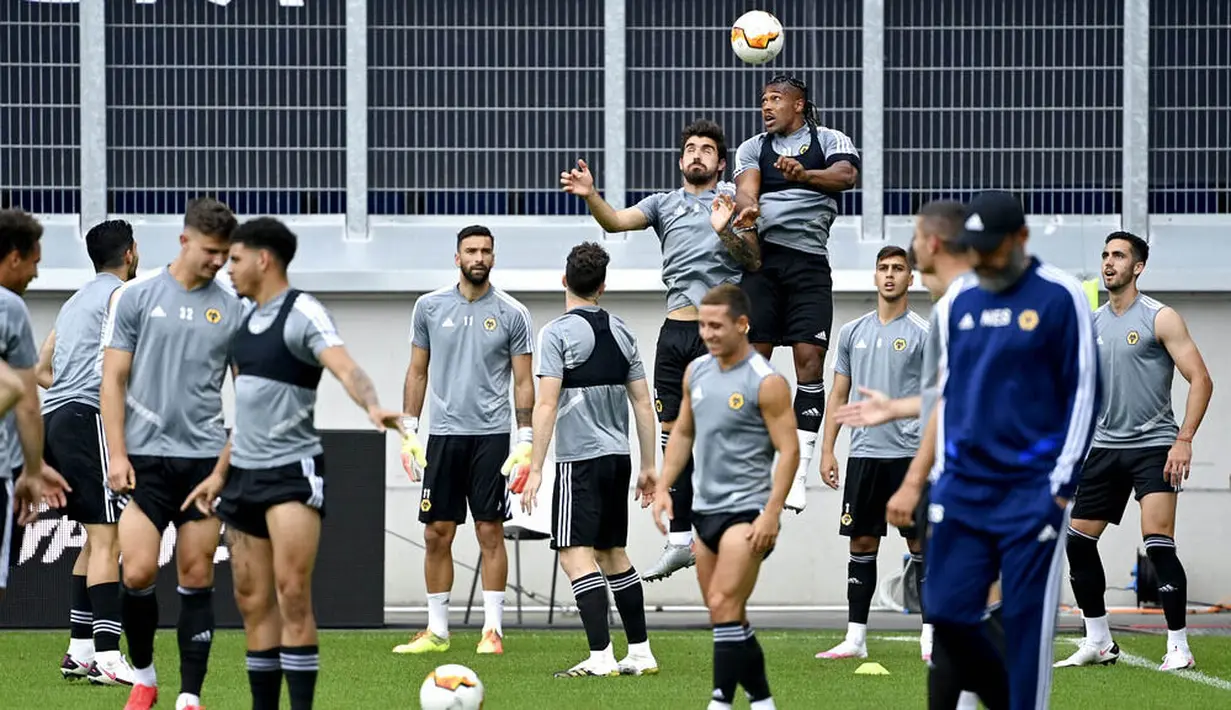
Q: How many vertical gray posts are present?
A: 5